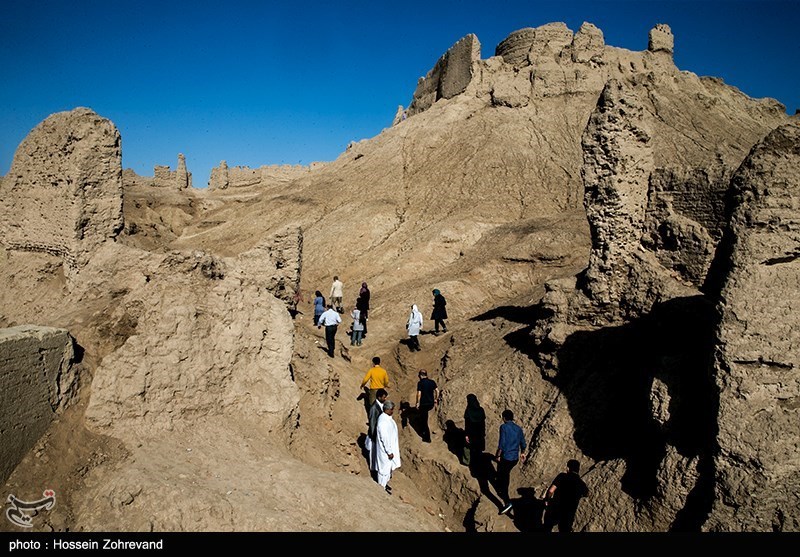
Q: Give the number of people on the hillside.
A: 15